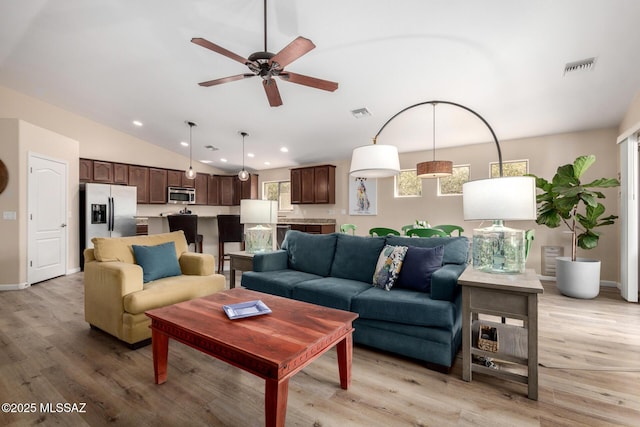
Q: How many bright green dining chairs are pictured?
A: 6